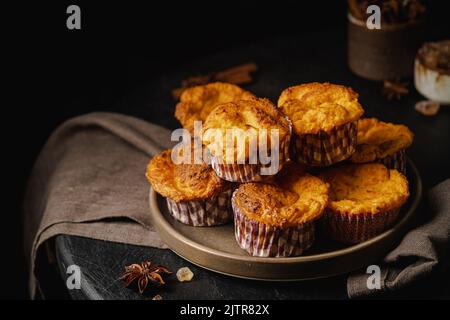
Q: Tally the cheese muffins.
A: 7